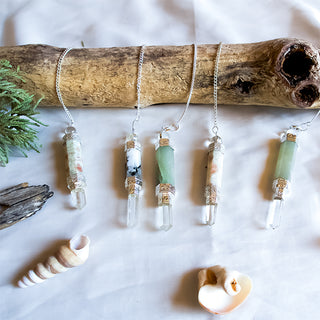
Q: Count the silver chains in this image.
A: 5